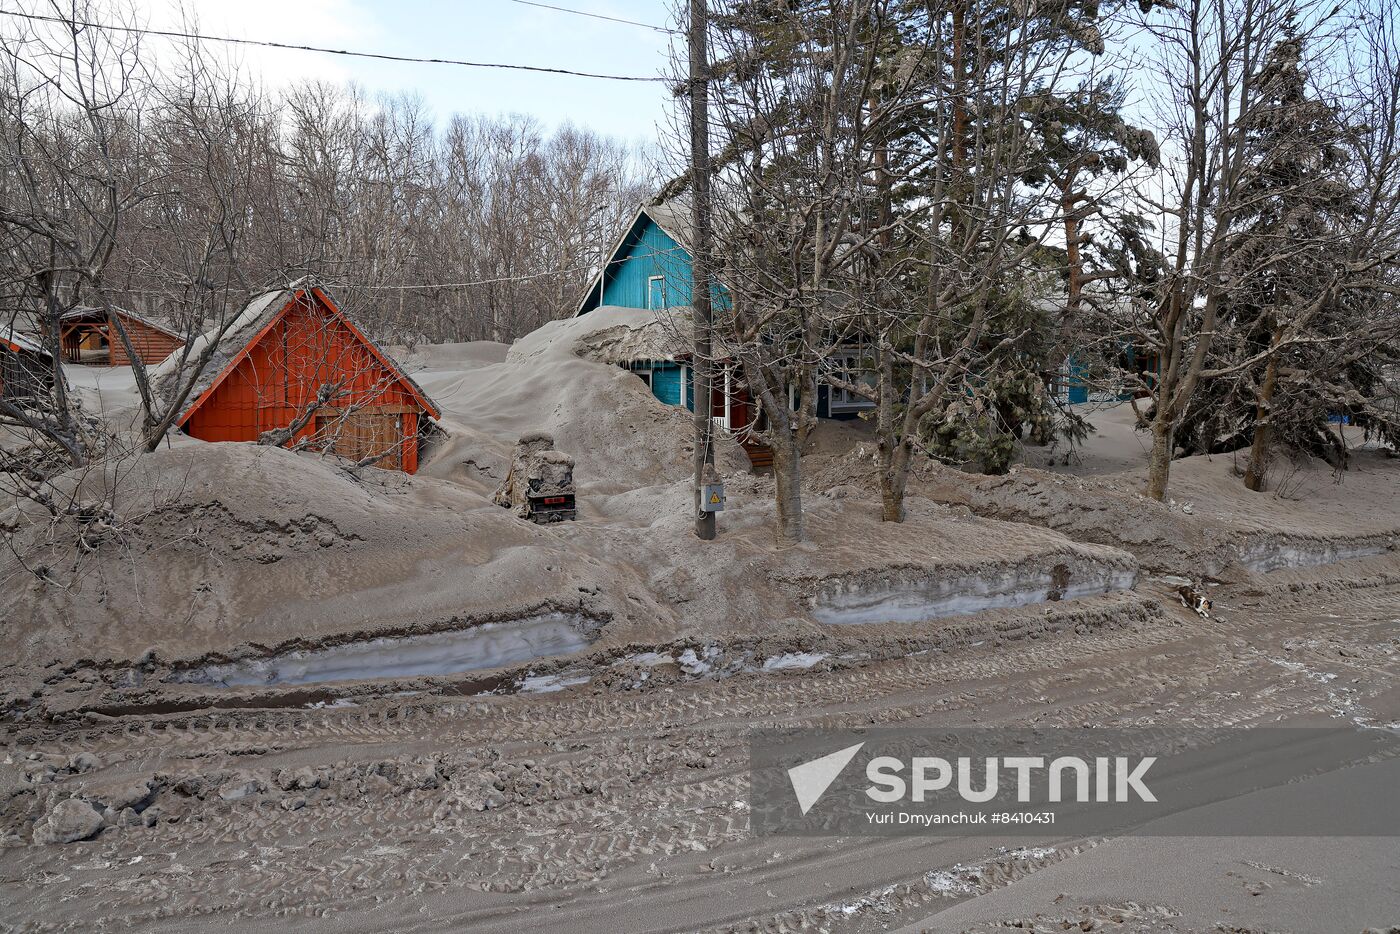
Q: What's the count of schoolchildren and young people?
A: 0